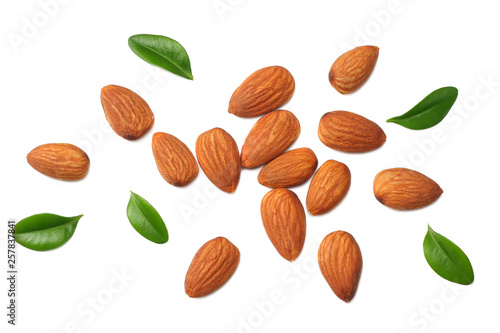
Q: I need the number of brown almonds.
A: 14